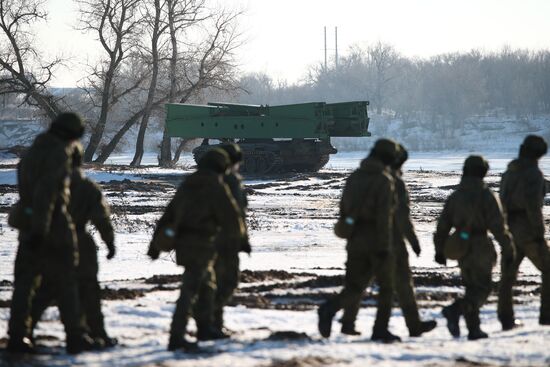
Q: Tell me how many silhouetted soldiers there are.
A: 8